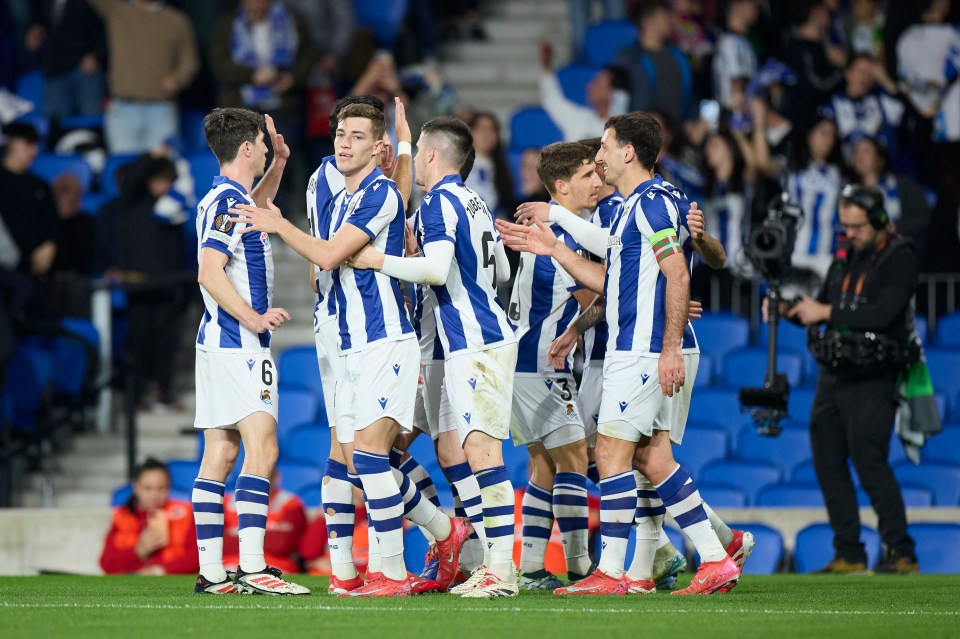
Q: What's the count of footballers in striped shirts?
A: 9